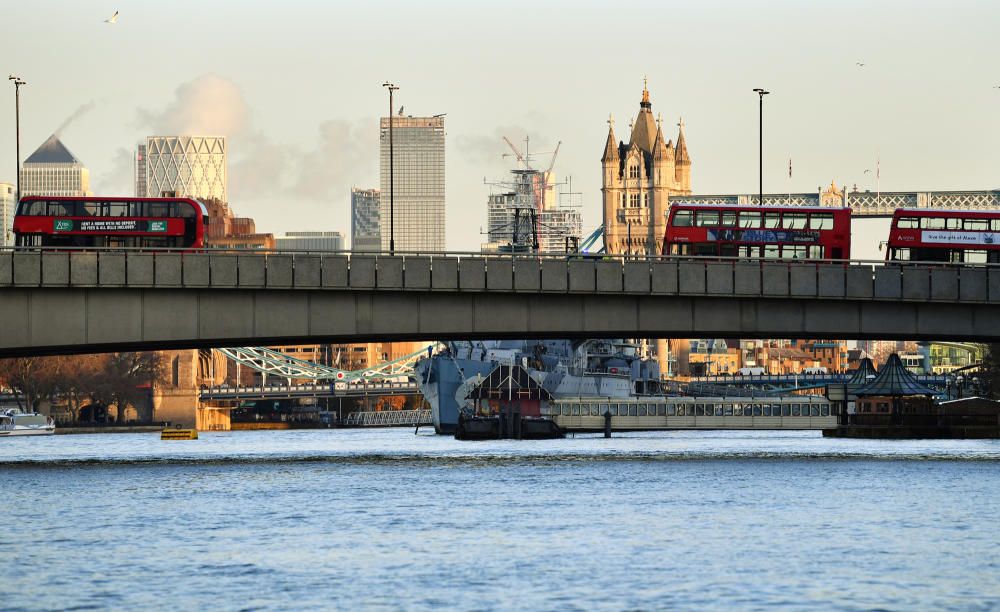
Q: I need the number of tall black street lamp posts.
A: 3